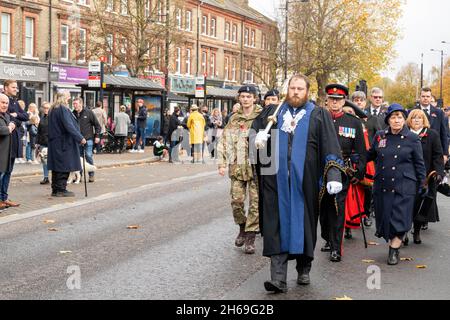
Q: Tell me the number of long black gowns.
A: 1